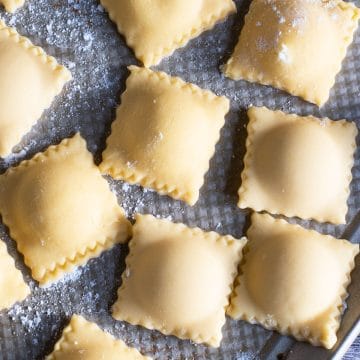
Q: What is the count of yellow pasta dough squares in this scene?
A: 11